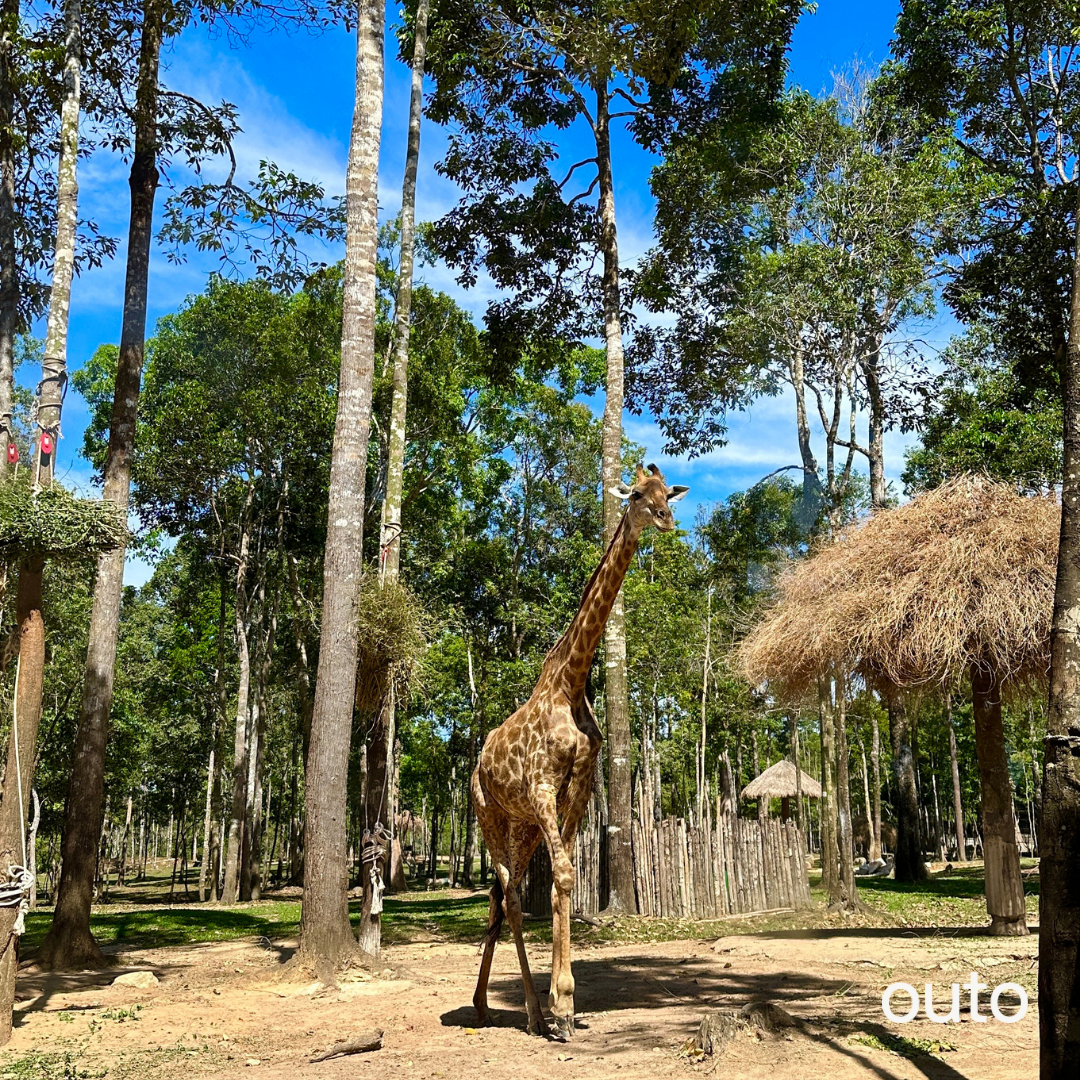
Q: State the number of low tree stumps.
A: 1